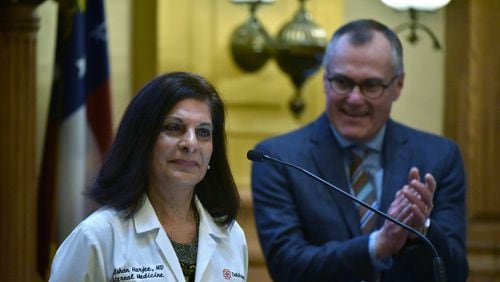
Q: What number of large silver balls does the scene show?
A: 2